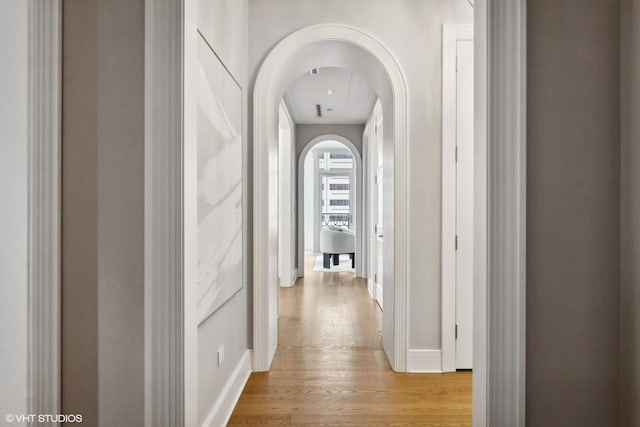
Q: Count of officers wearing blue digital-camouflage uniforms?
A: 0